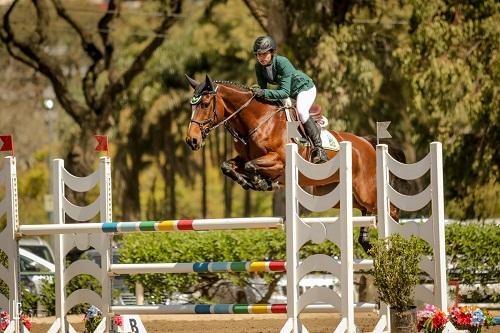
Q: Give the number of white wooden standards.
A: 4